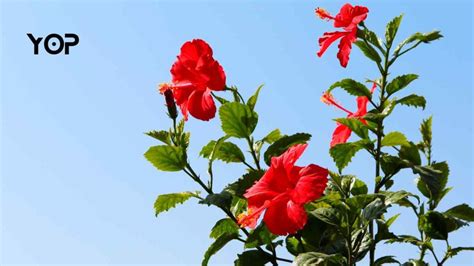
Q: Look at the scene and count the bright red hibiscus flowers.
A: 4